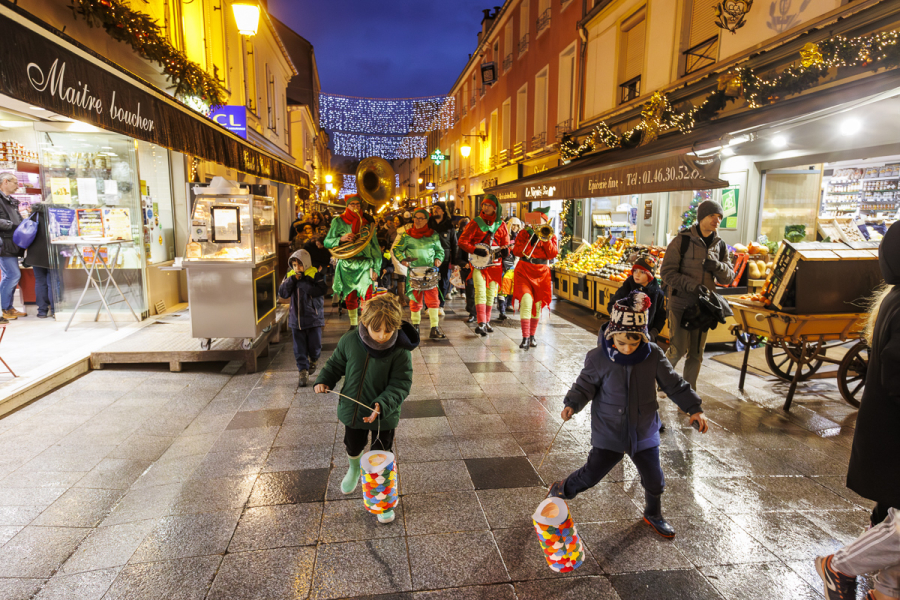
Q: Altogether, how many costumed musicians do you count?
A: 4